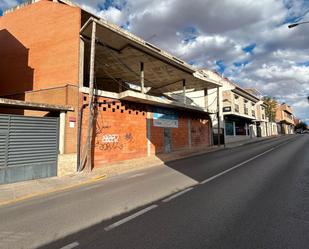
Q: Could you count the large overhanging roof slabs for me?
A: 1